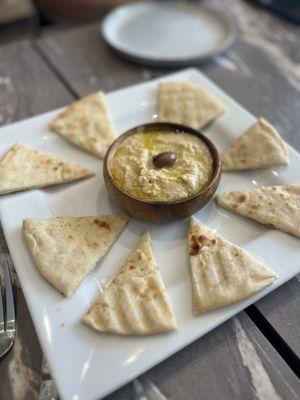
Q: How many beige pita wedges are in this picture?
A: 8